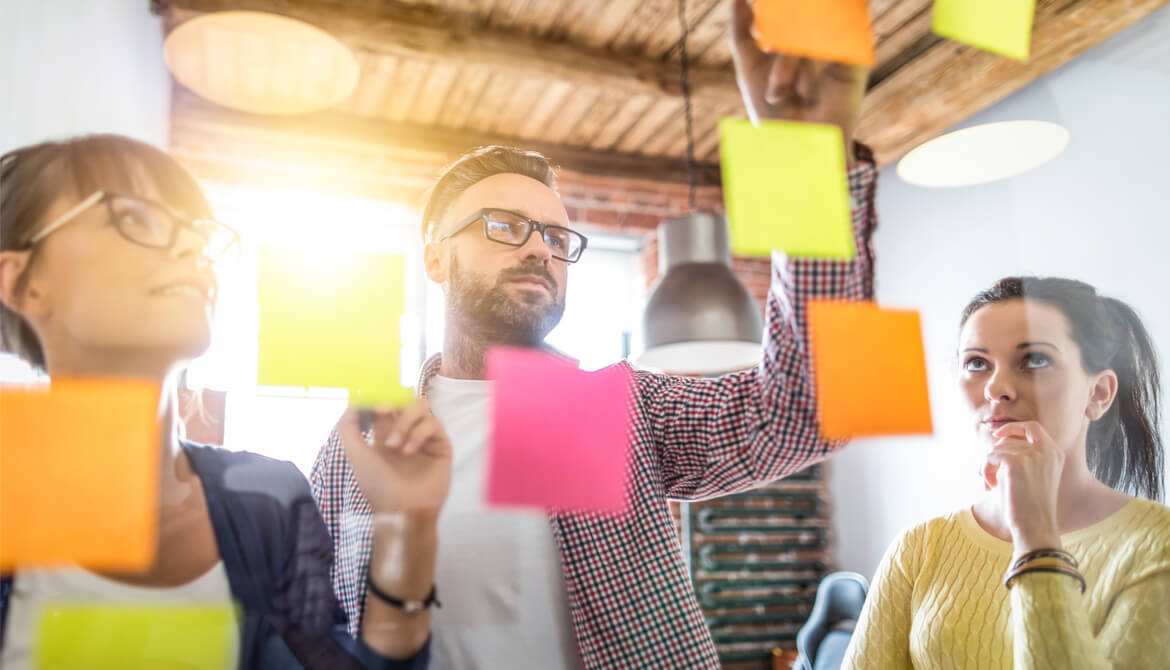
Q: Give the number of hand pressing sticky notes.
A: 2